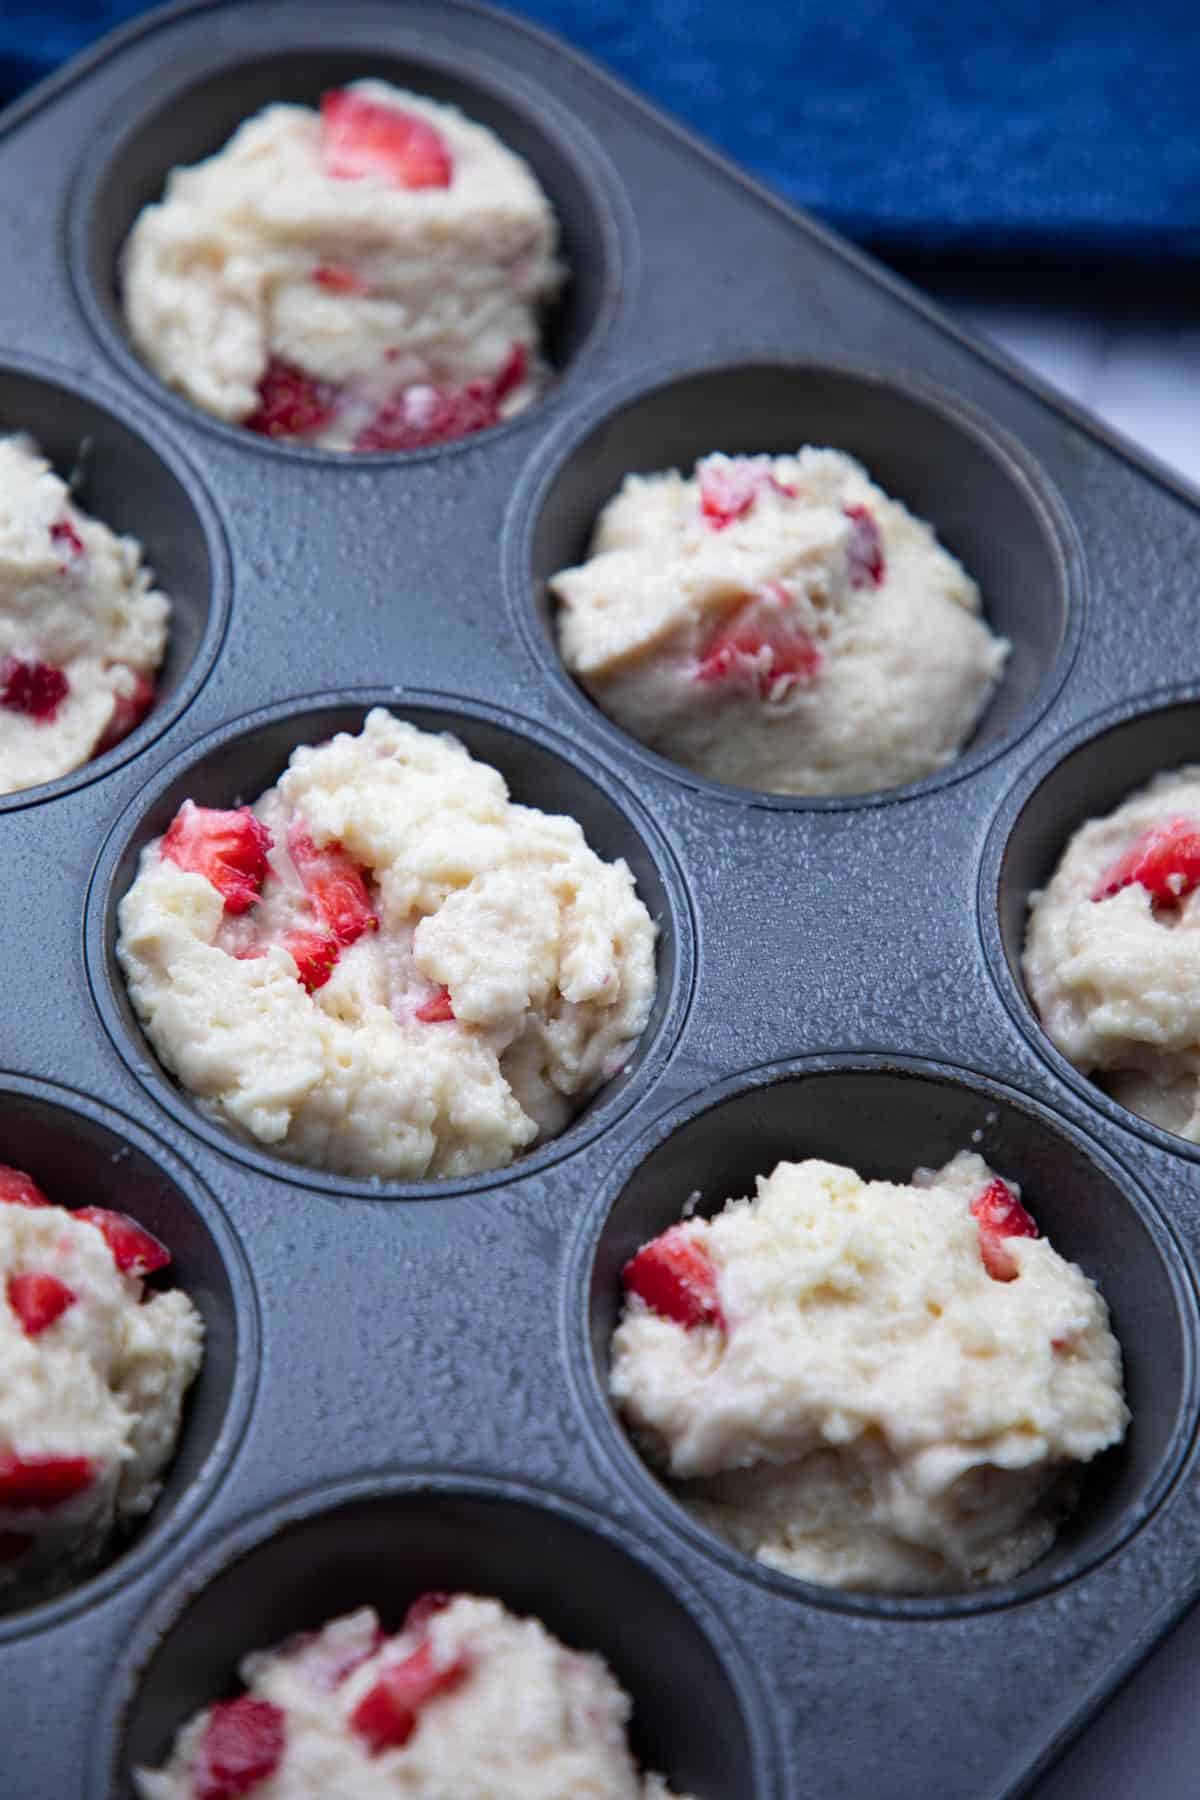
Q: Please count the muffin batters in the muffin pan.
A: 8